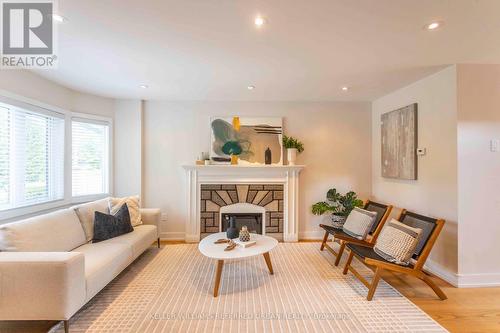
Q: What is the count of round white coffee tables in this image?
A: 1